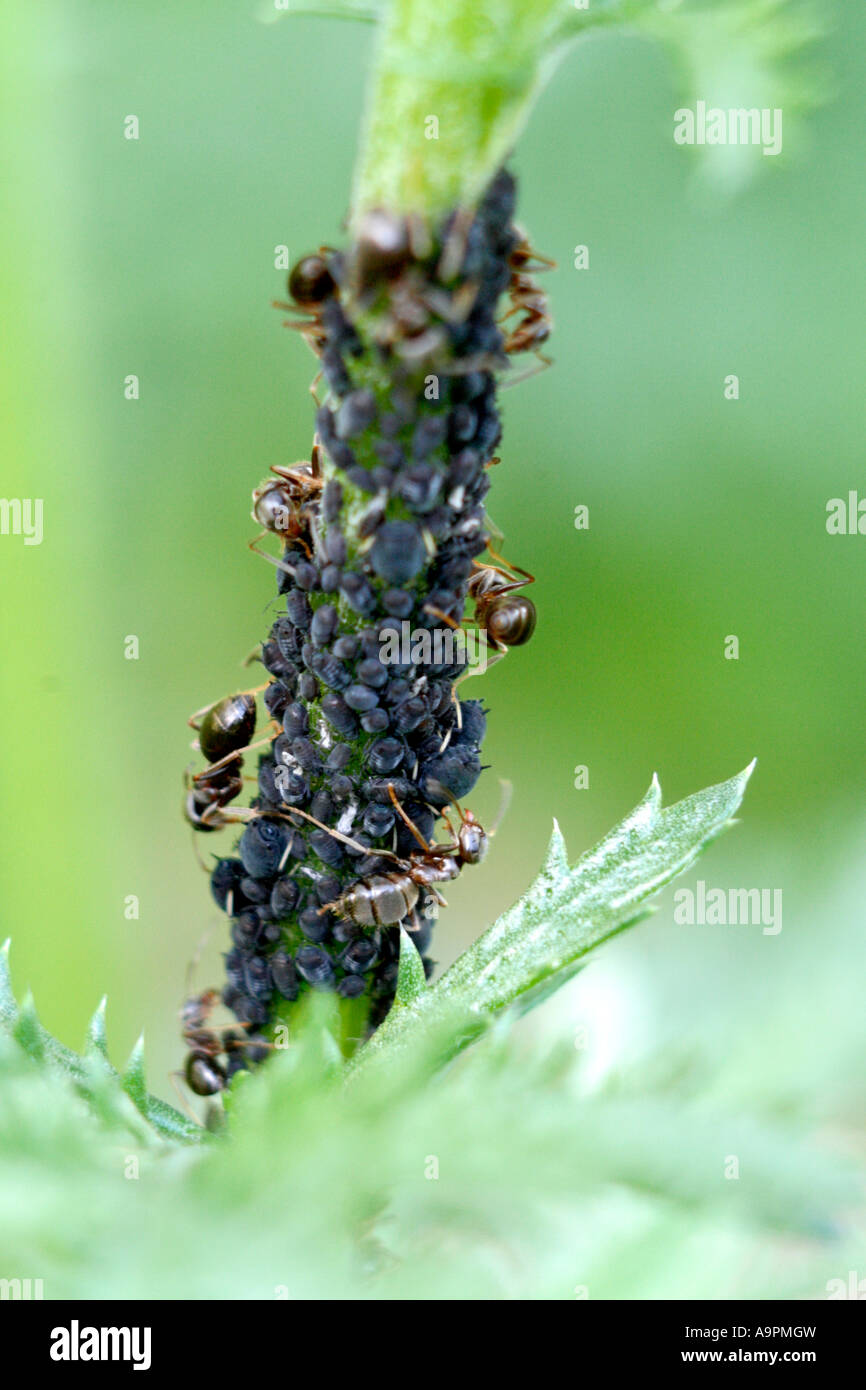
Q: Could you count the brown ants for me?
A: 8